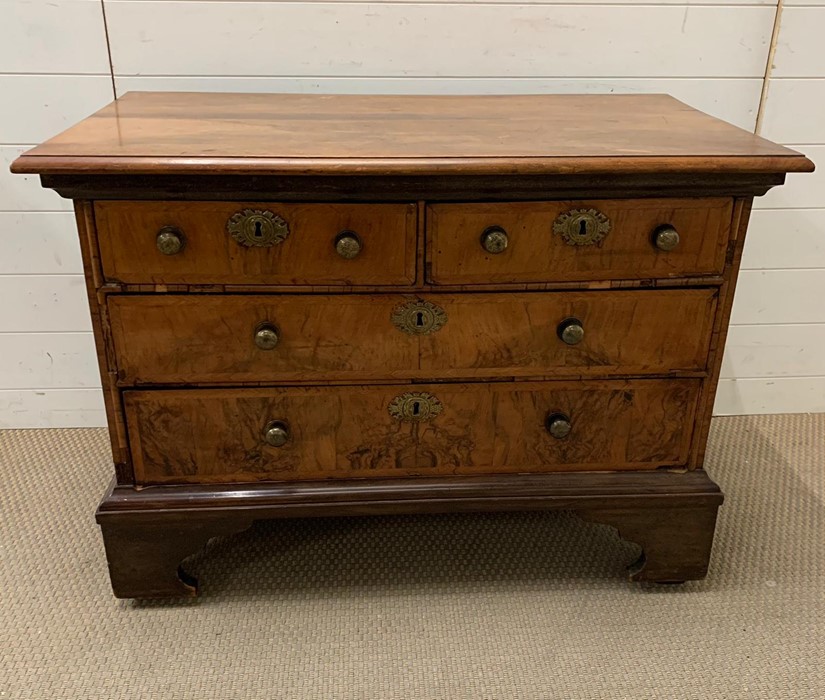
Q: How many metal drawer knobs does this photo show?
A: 8